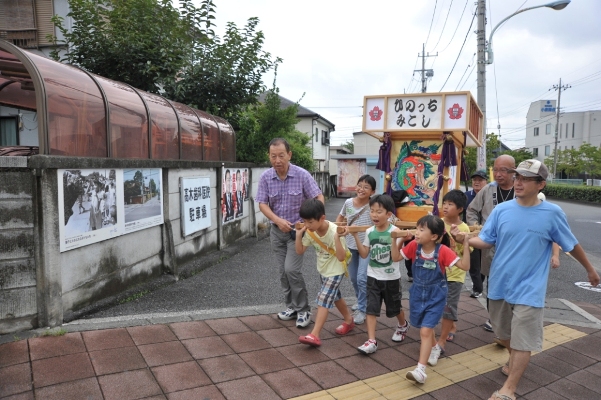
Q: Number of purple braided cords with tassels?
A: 3